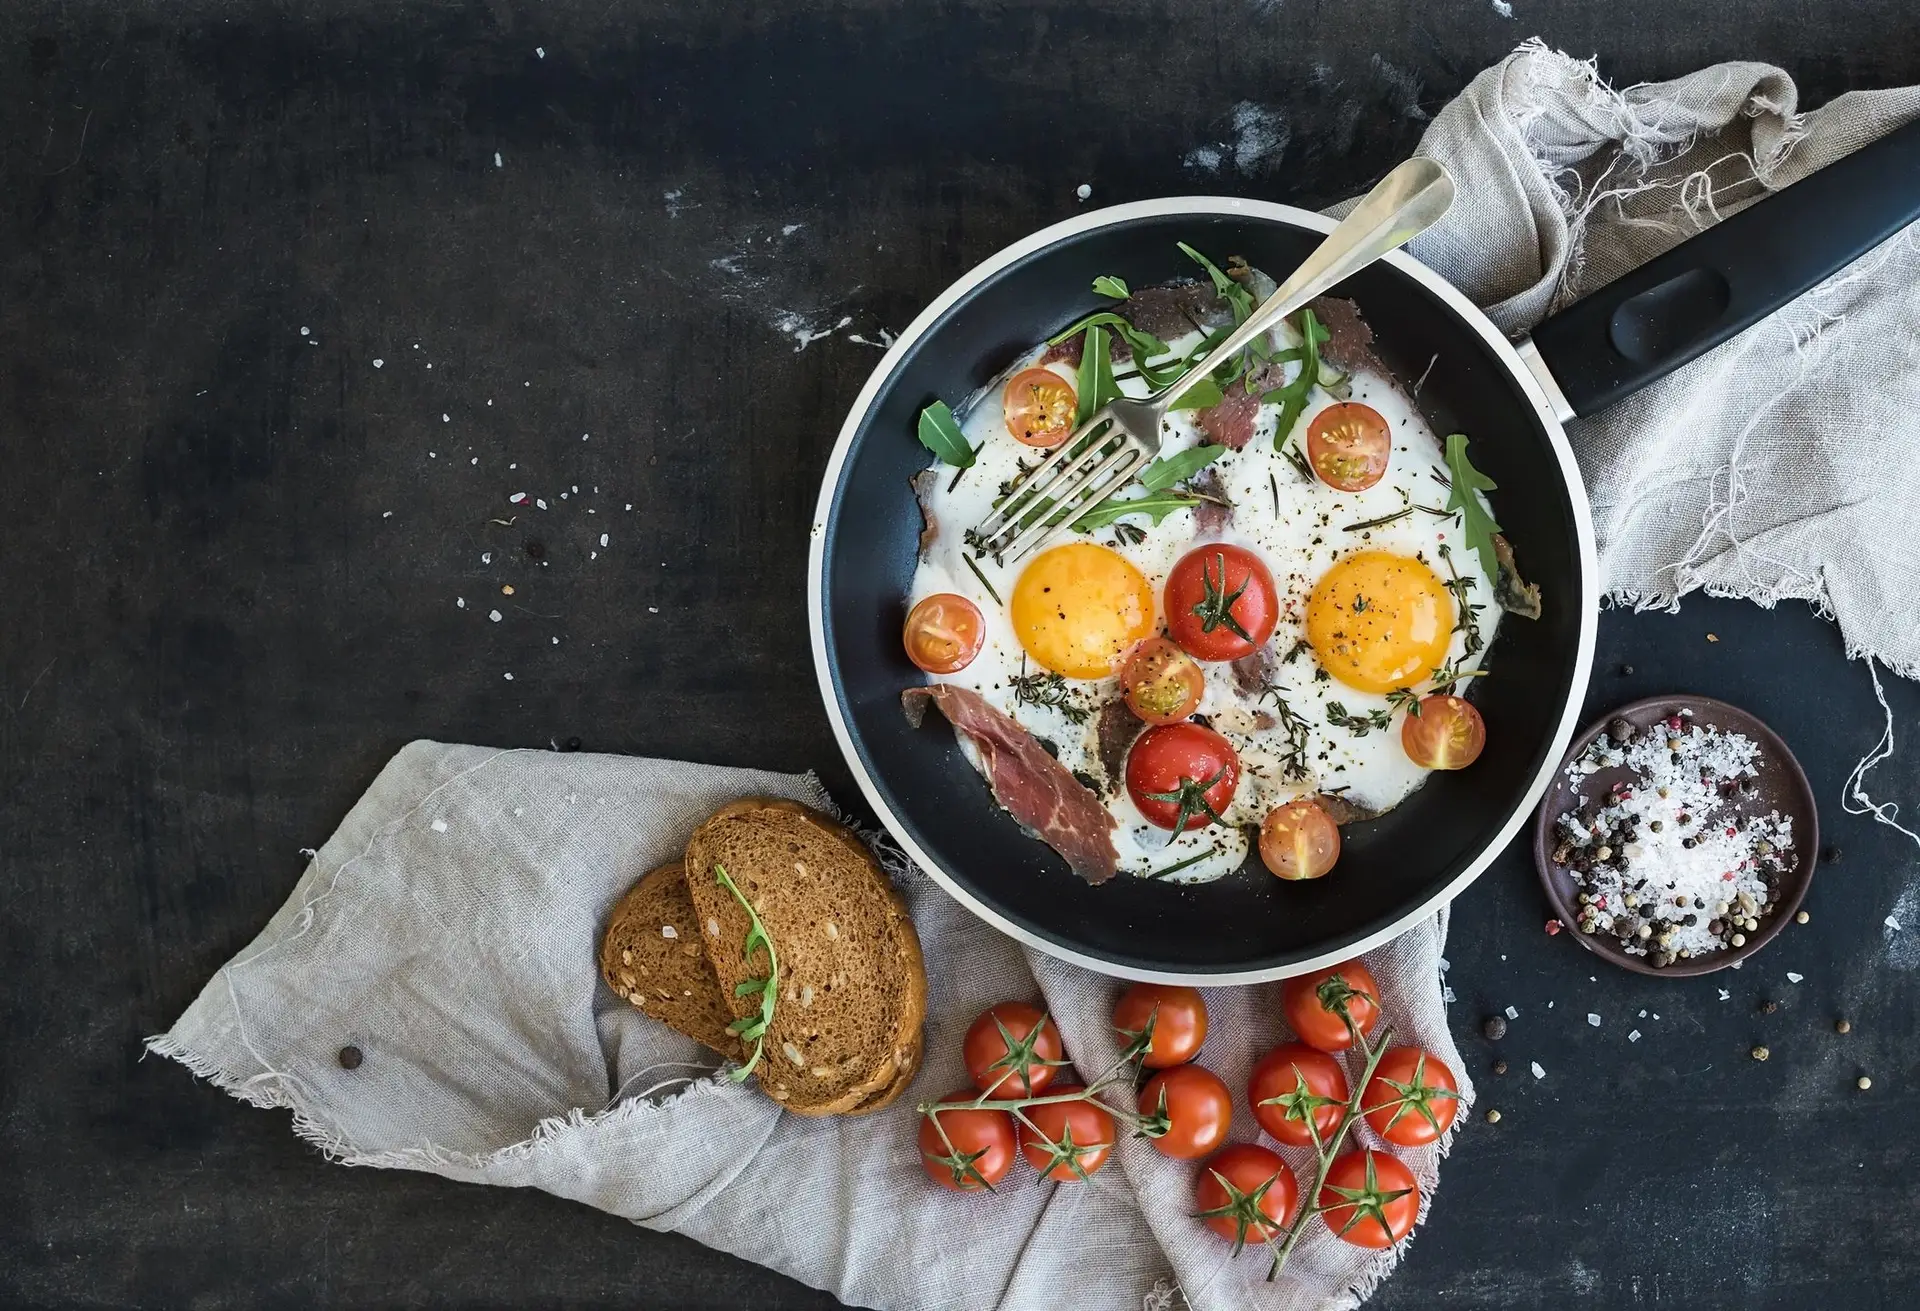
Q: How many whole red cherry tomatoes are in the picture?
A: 12